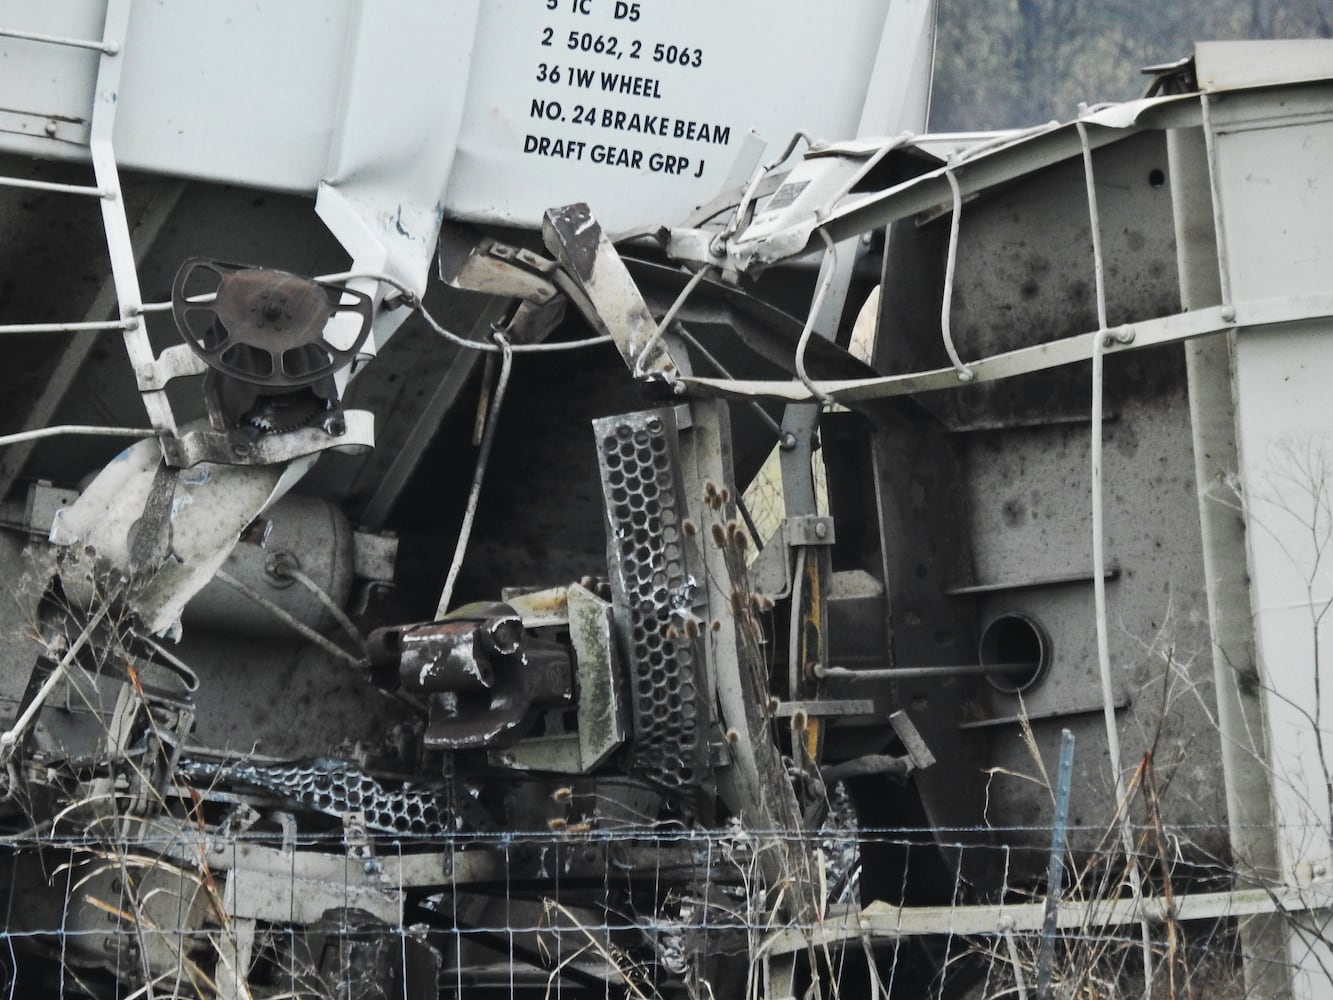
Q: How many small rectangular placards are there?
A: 1